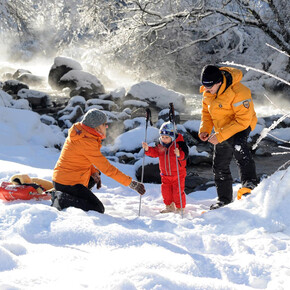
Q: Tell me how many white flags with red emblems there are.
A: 0